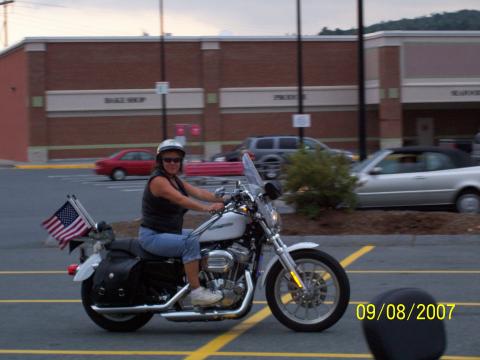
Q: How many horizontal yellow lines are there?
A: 3